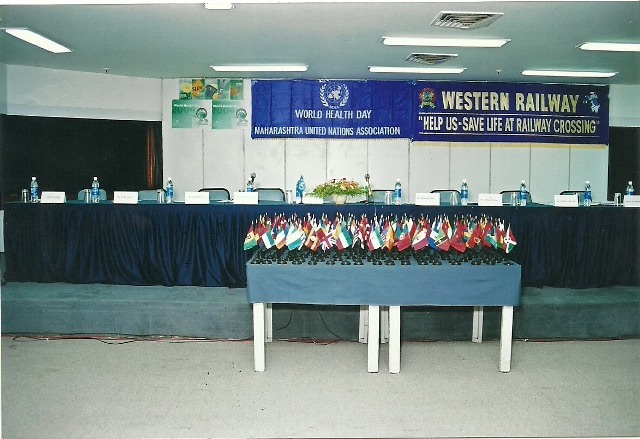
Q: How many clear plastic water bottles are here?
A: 9